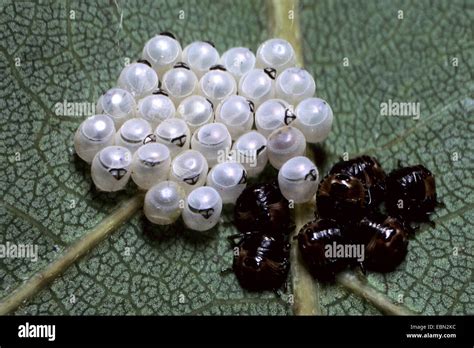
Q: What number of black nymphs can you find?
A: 7